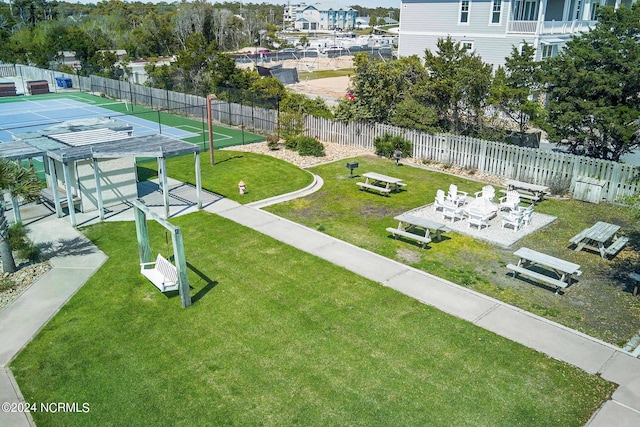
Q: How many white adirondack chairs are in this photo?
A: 8